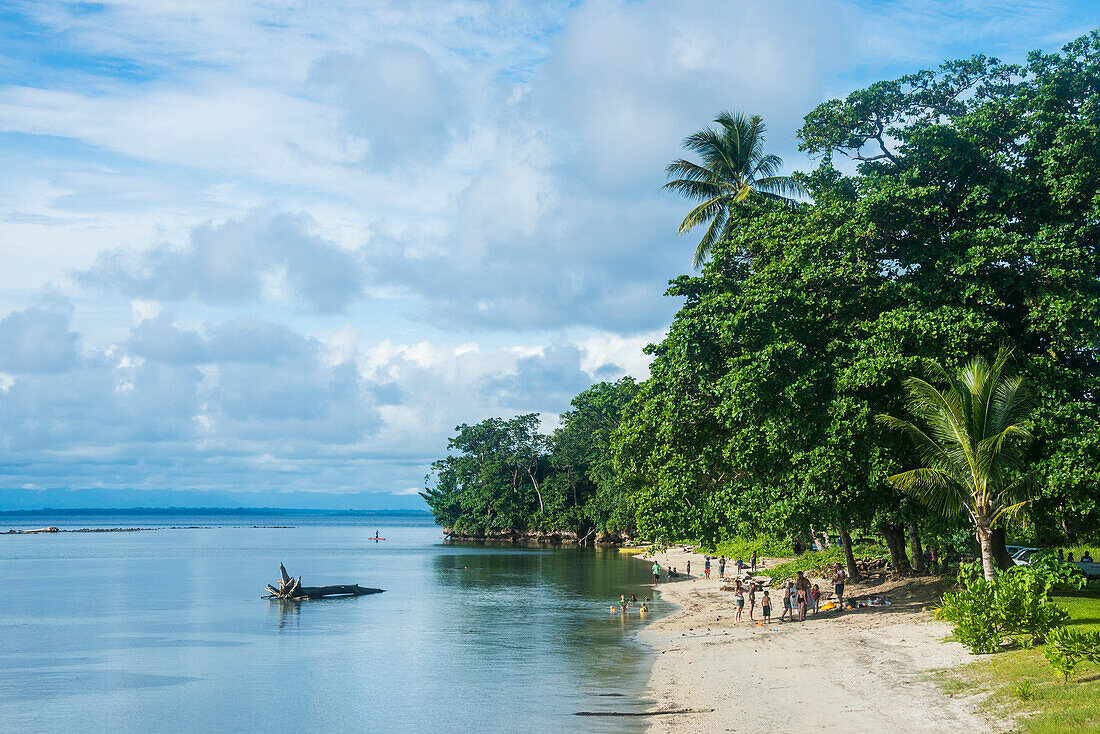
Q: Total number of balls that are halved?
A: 0